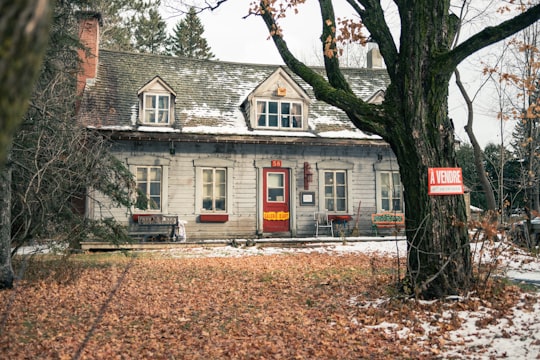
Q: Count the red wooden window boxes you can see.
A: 3